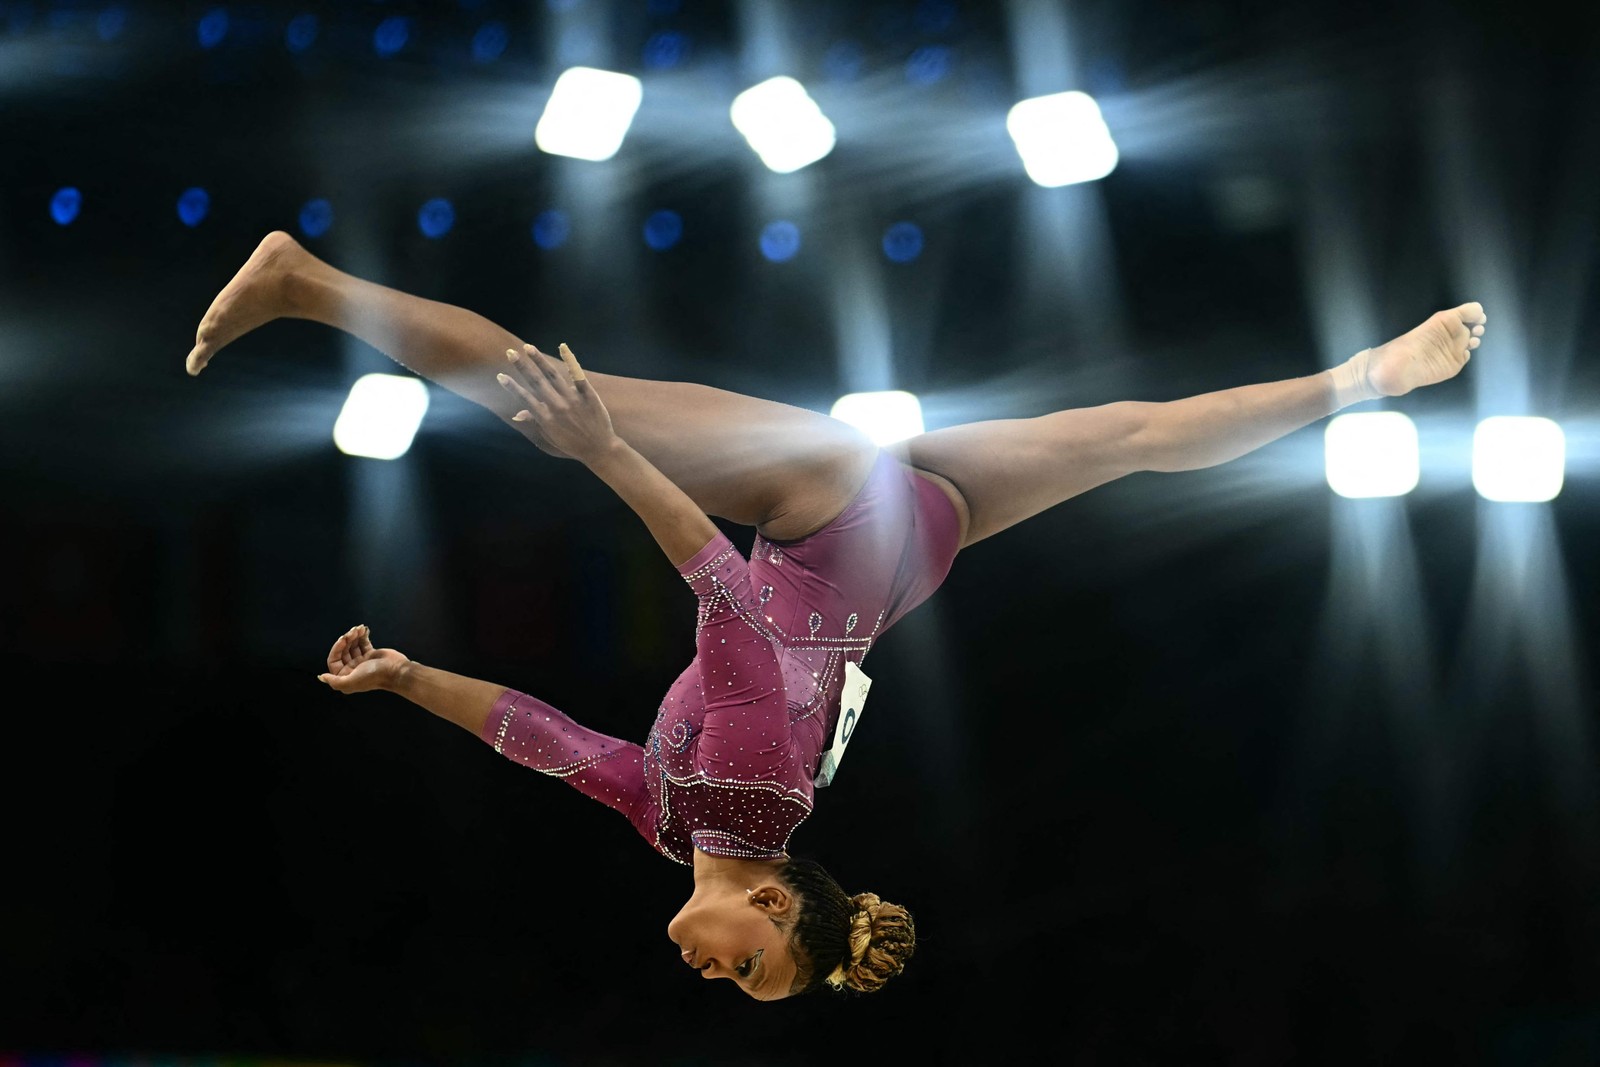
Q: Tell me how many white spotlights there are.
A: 7